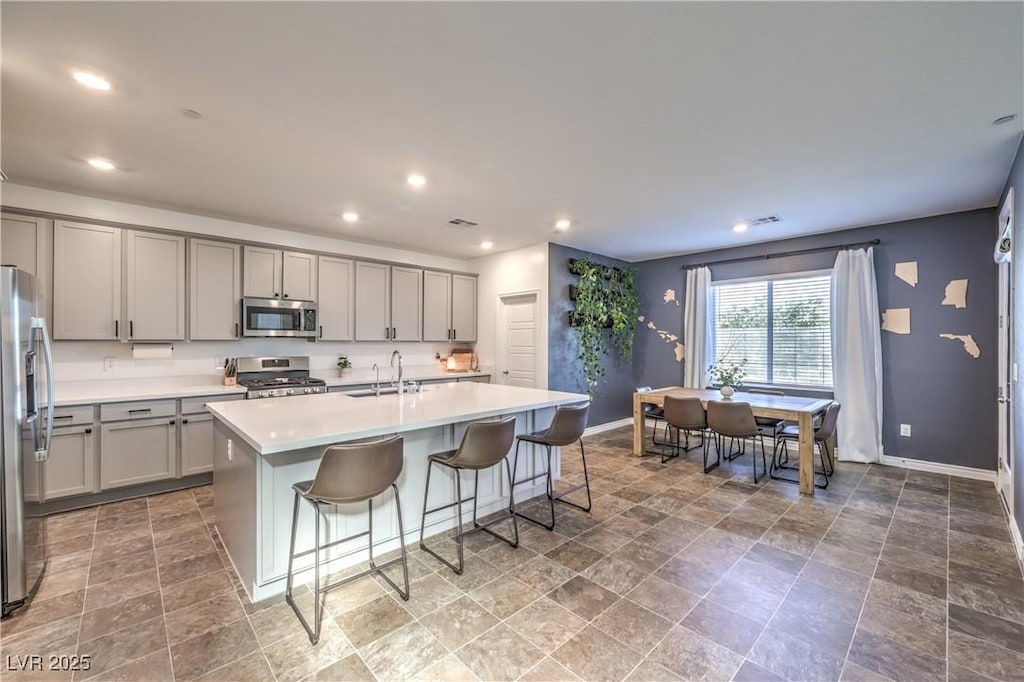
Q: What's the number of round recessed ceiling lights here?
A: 7